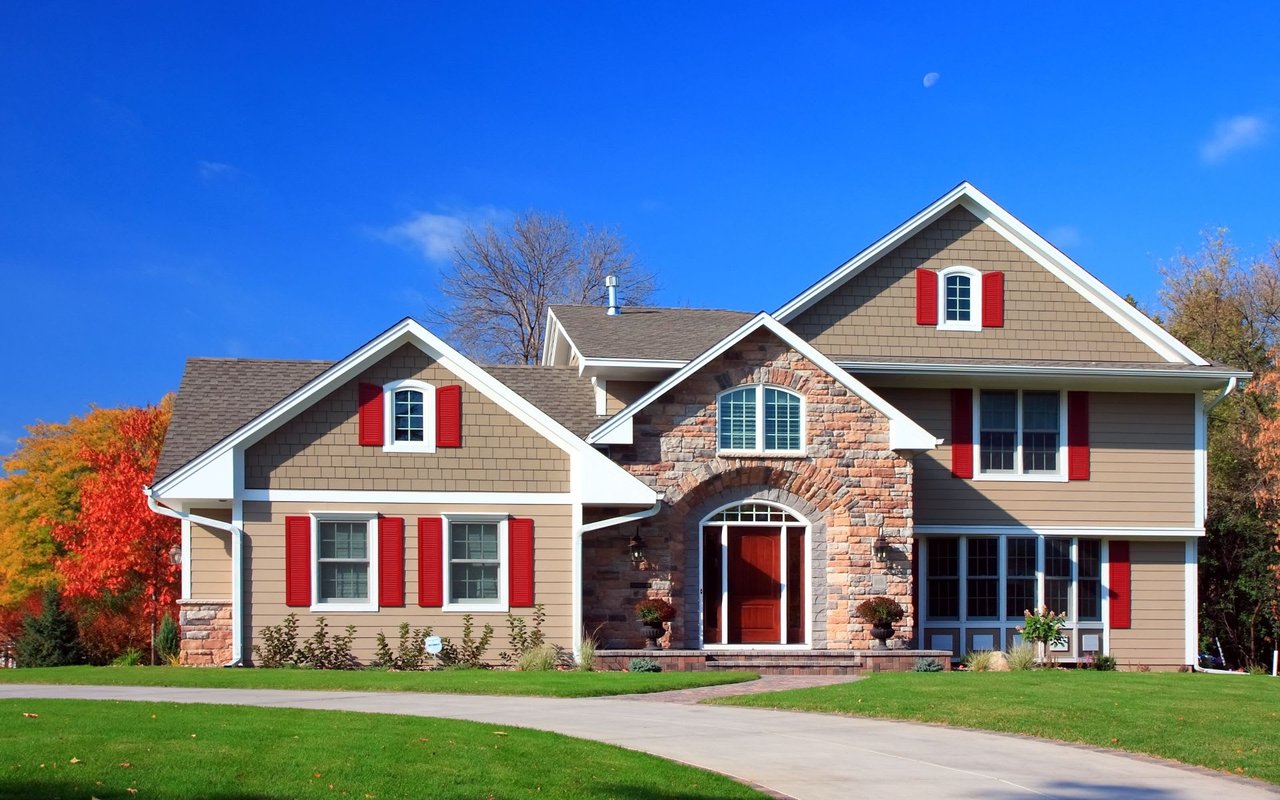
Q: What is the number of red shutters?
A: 11